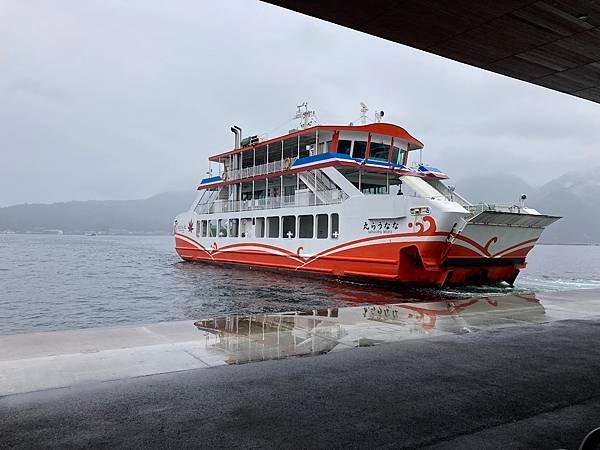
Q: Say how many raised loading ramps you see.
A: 1